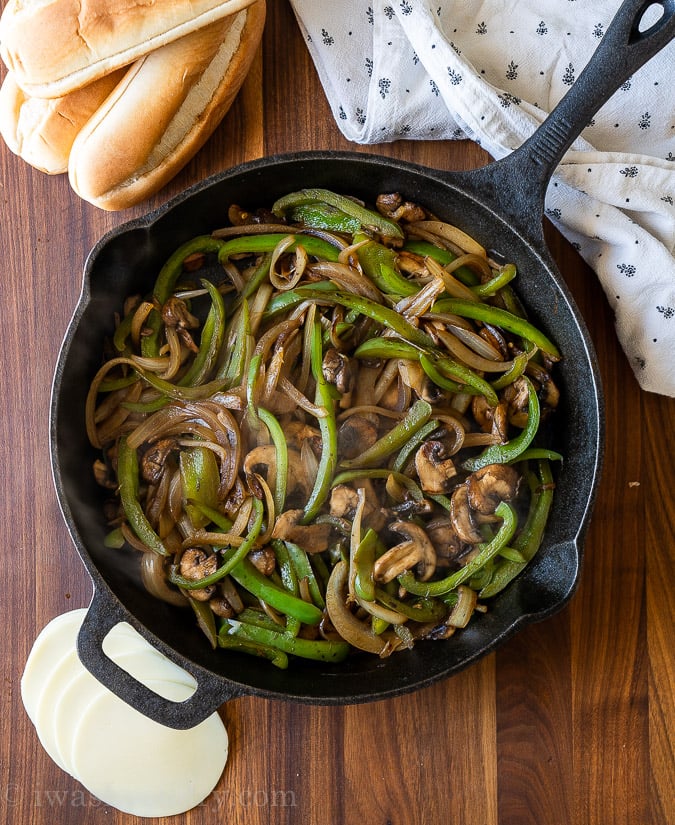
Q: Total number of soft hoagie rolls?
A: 3